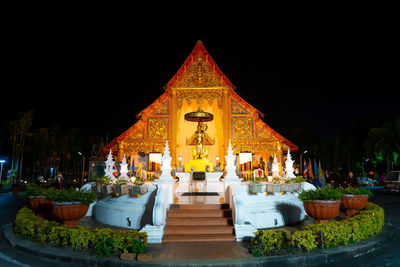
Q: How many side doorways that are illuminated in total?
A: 2